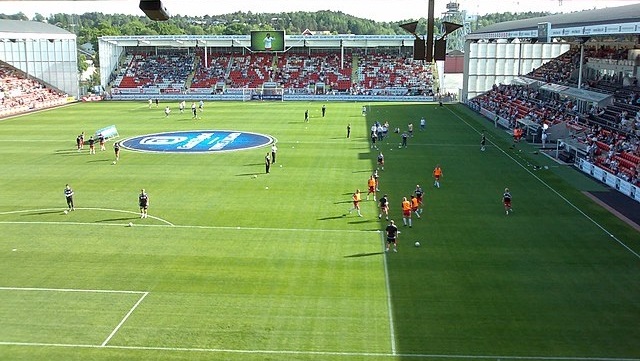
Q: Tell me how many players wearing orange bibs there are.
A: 5